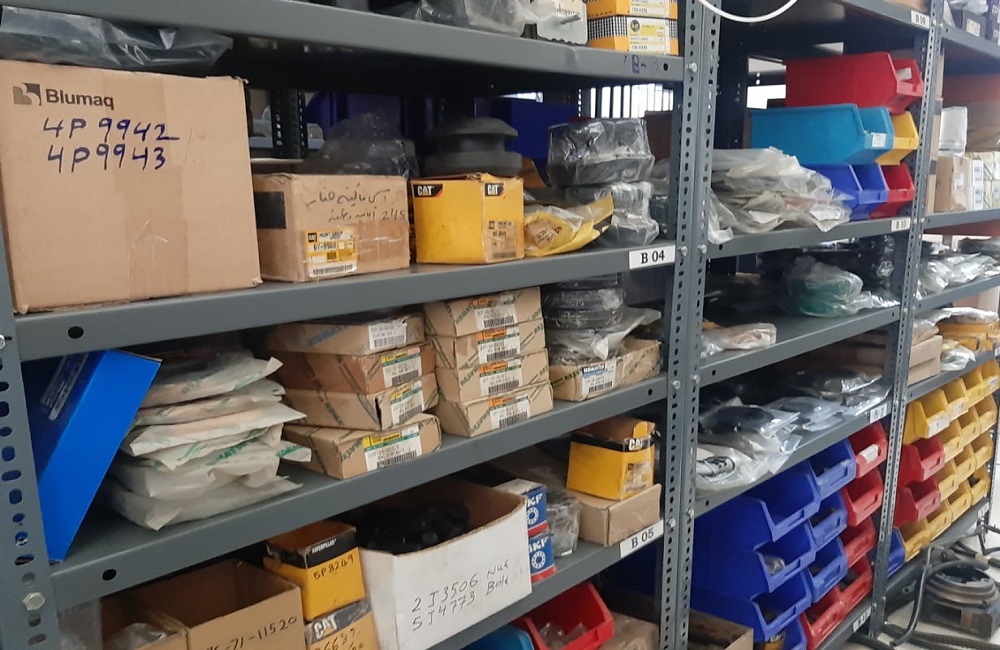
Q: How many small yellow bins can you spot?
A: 15